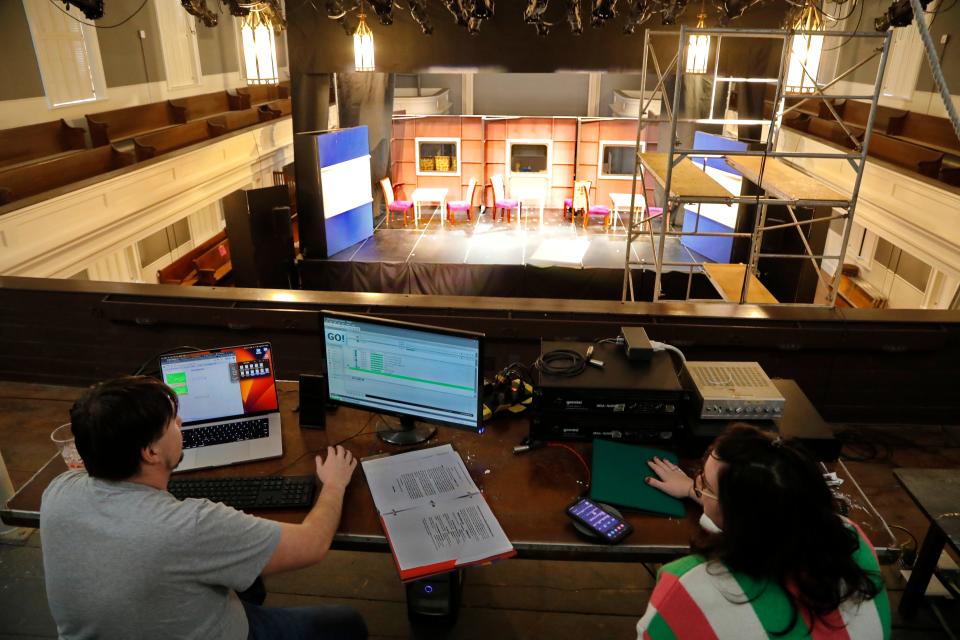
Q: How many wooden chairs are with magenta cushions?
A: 6